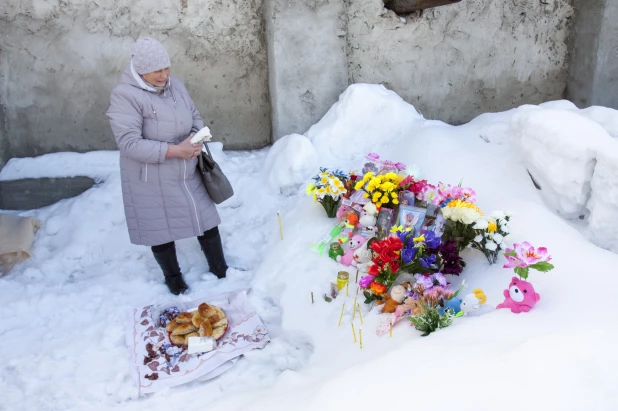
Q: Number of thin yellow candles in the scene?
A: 8